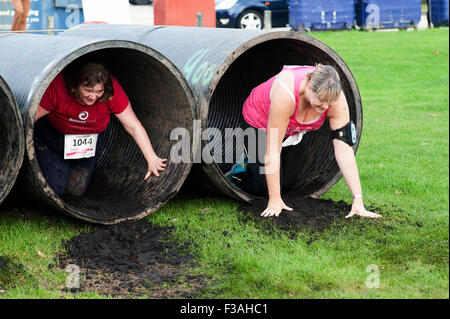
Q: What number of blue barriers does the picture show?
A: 3